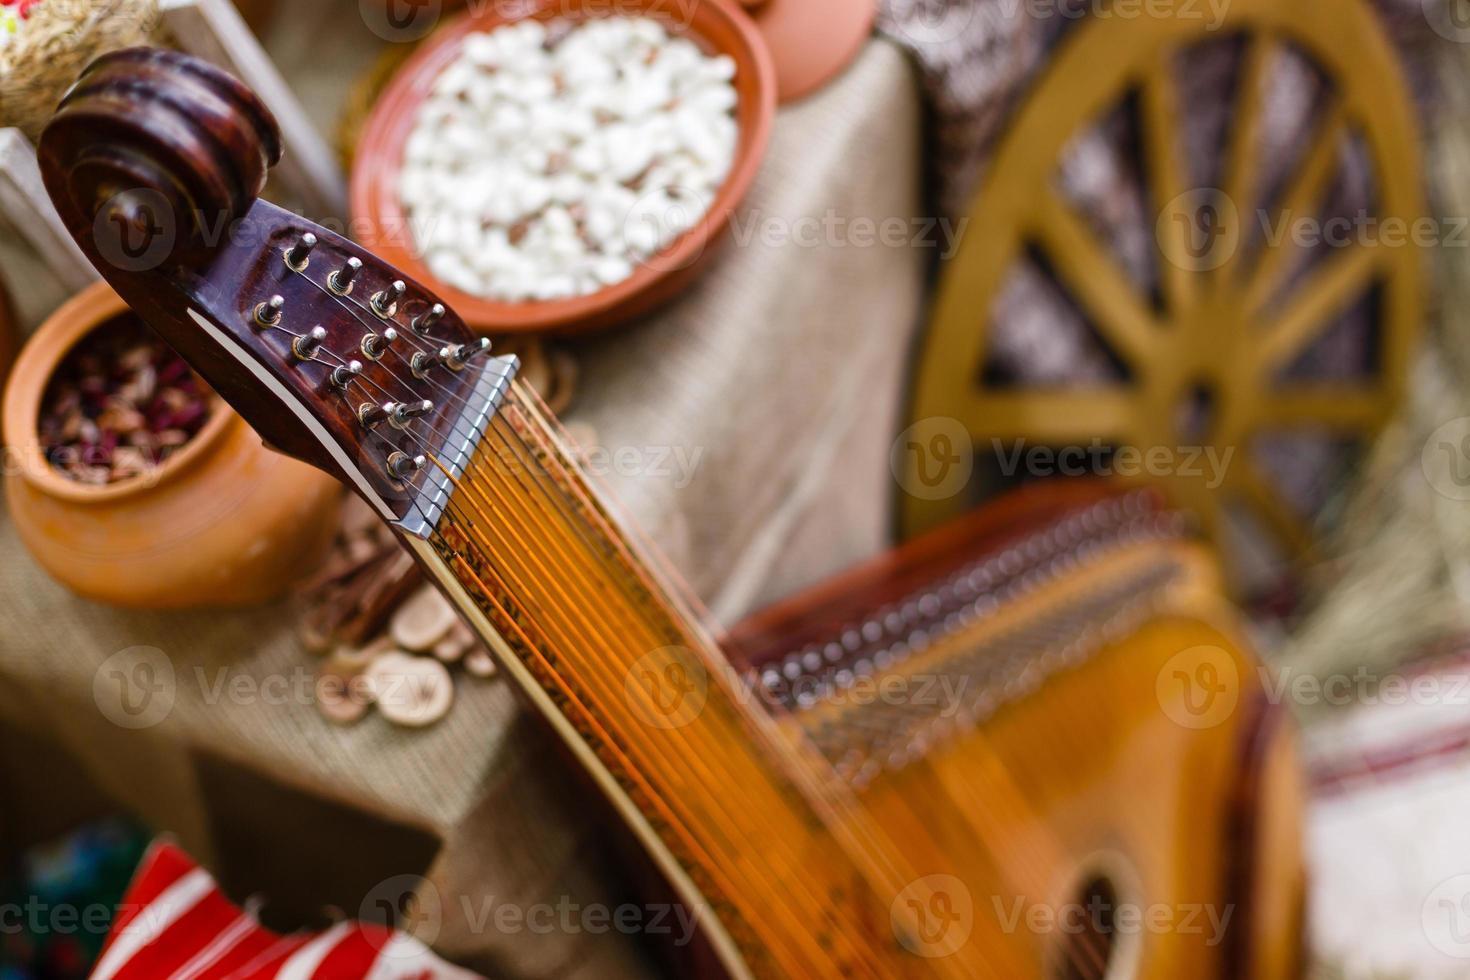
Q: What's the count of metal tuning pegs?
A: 13